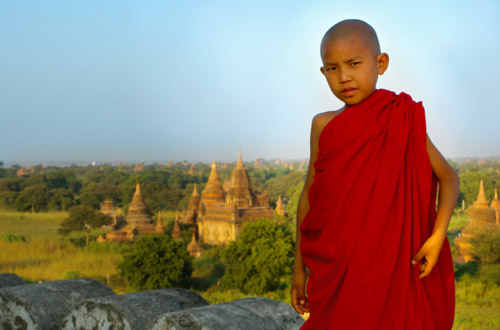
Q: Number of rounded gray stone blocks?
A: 4